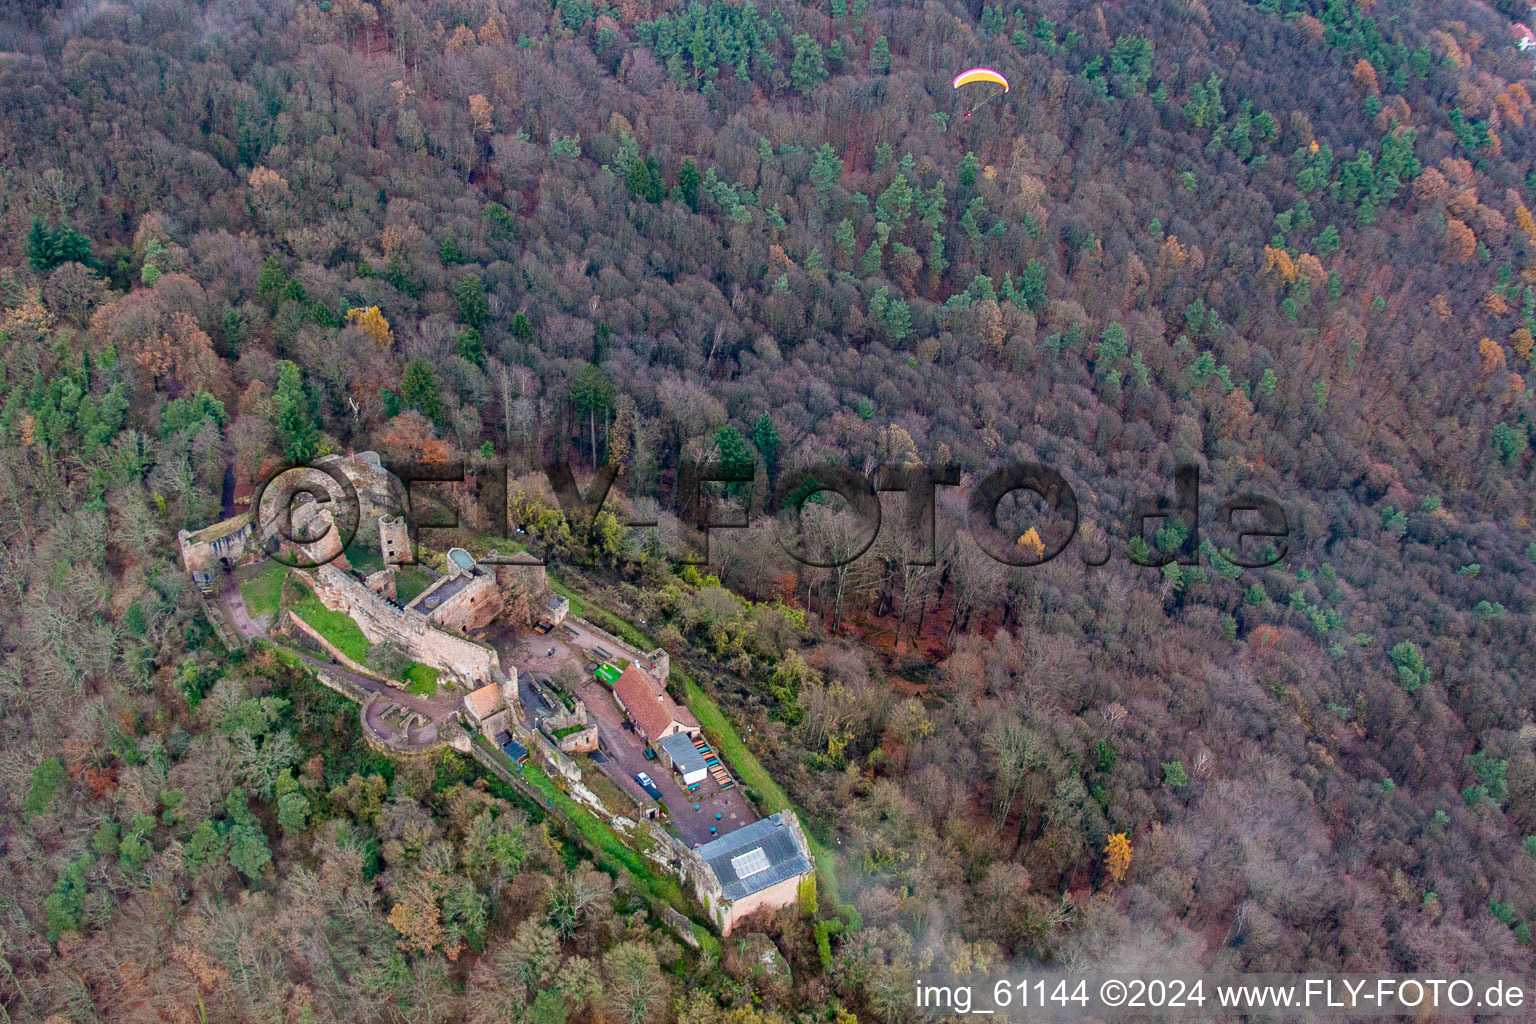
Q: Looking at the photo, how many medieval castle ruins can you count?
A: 1